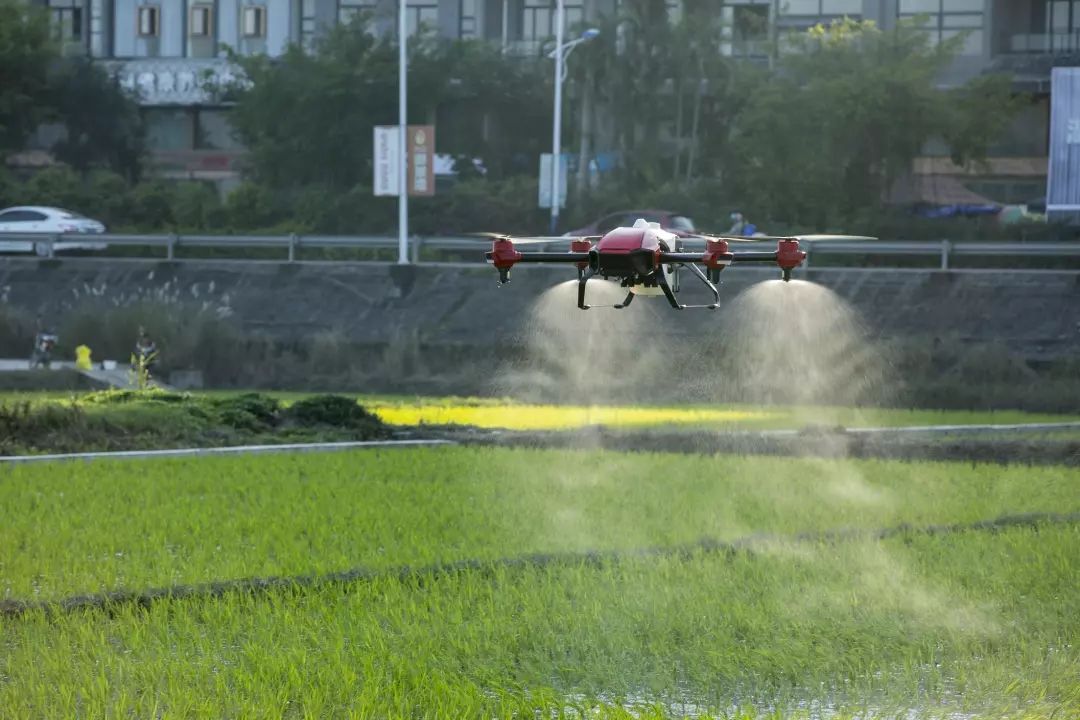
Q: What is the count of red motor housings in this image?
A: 4